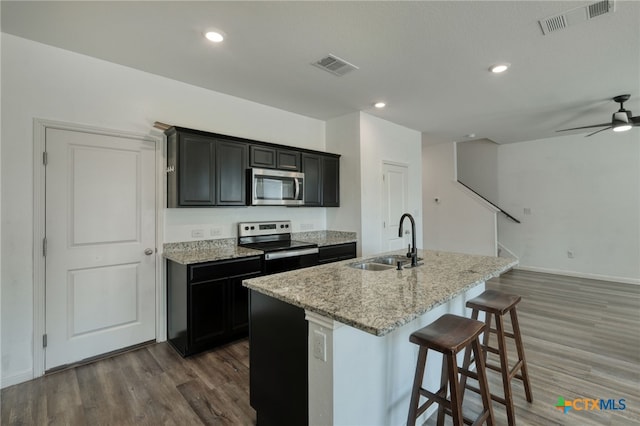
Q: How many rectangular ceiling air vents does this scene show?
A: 2